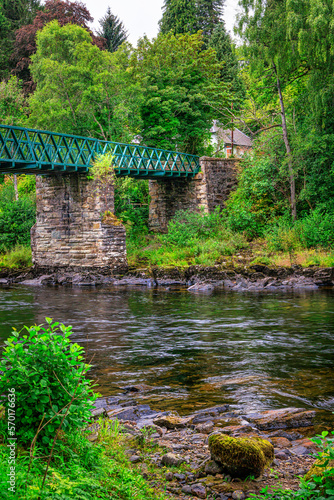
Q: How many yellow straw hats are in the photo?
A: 0